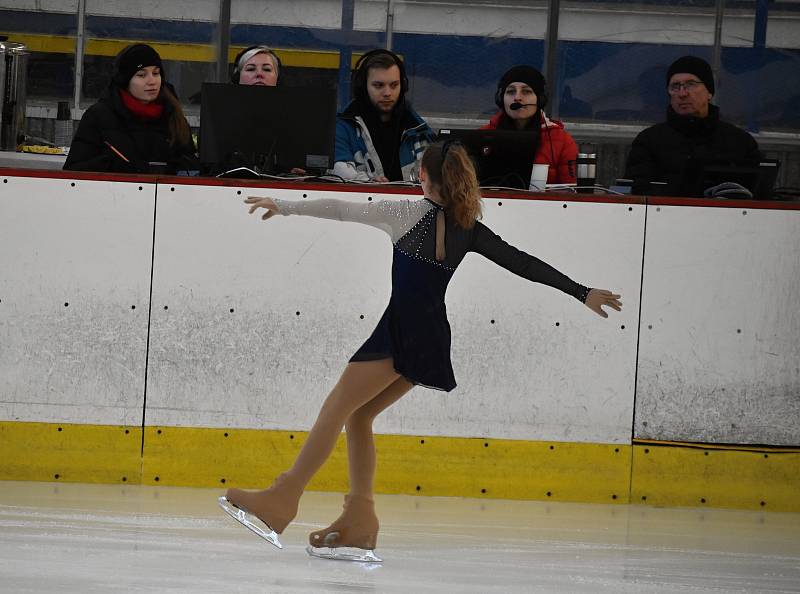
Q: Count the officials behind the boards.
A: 5